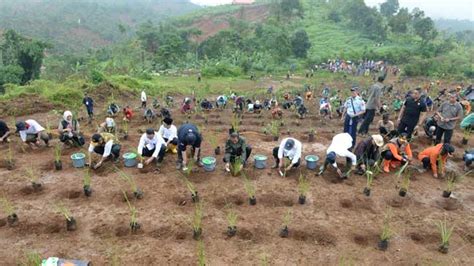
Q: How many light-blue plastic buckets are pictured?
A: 5